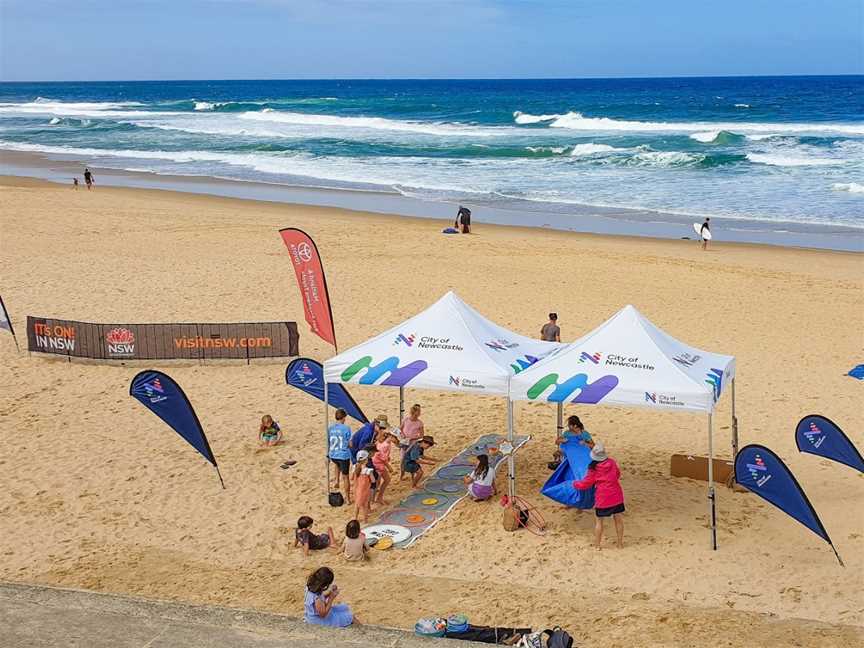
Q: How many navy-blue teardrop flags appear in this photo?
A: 4